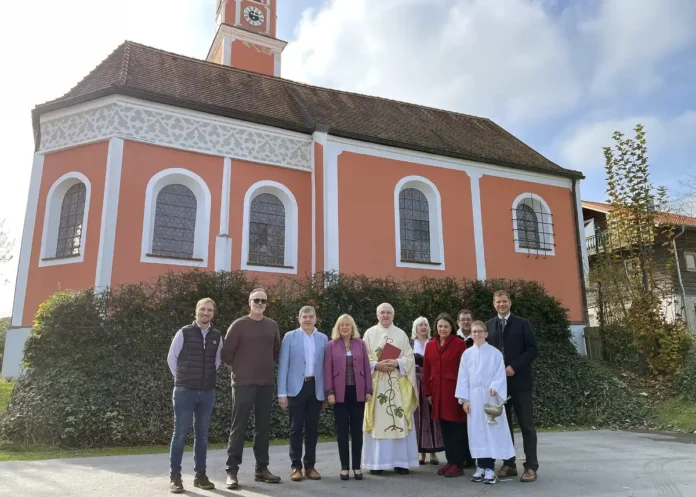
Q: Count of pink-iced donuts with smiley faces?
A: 0